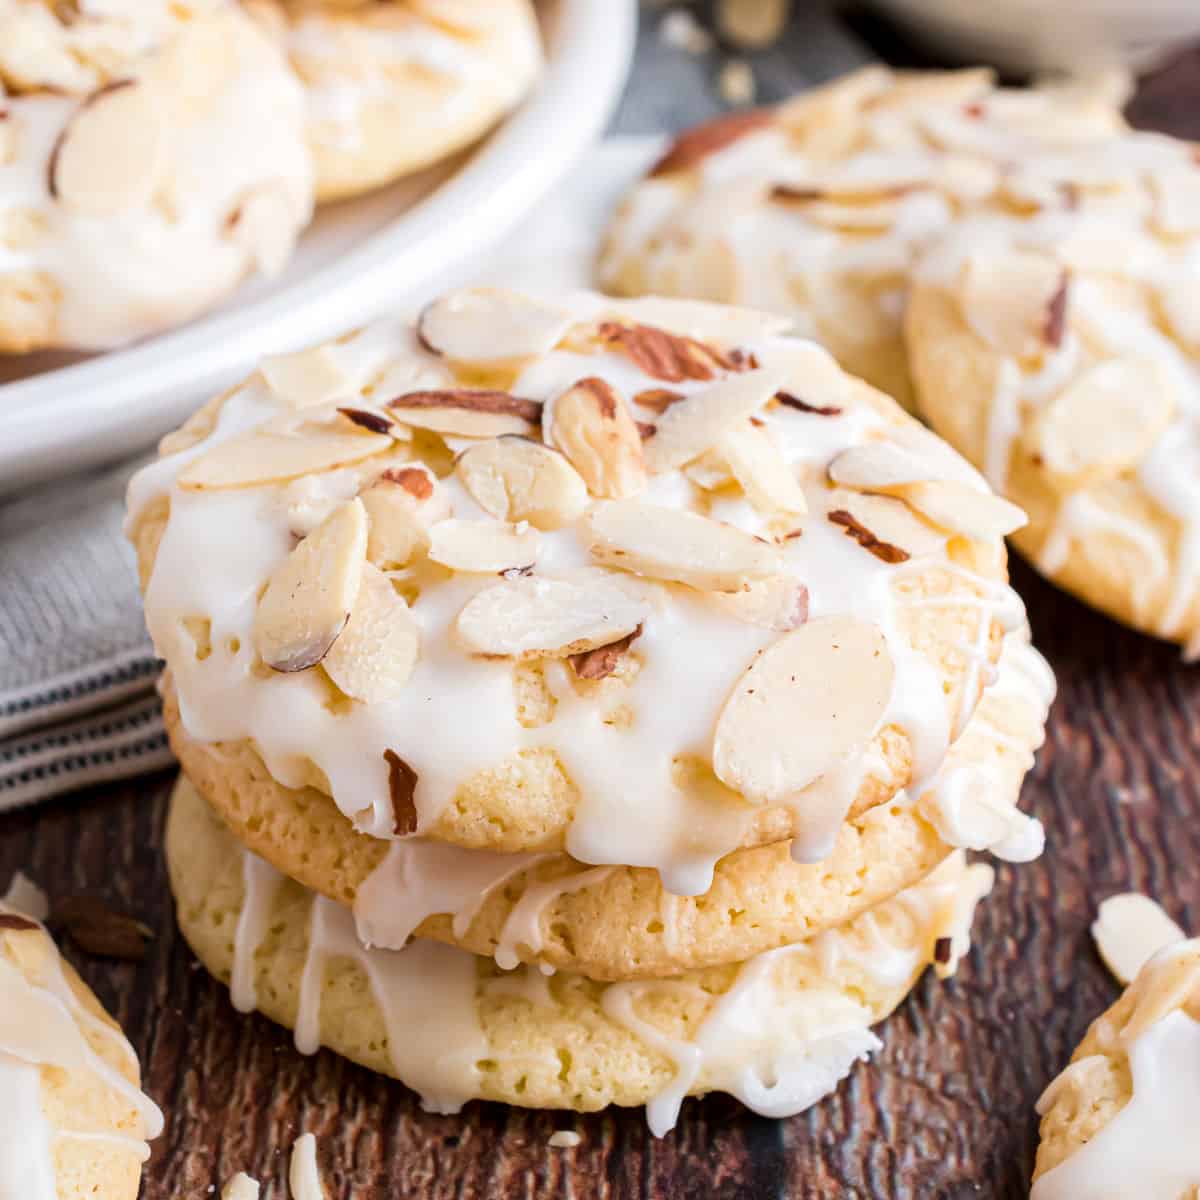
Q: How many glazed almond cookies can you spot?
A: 9